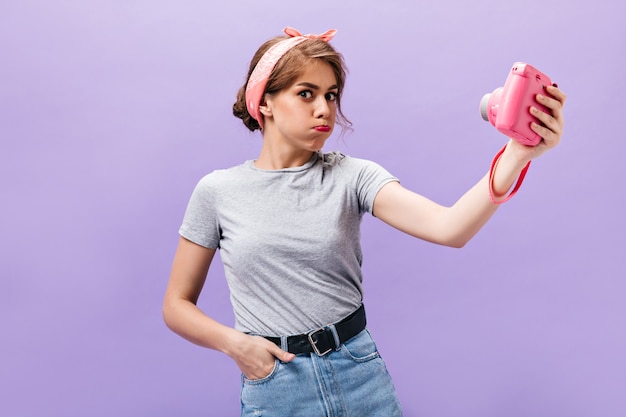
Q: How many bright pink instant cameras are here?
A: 1